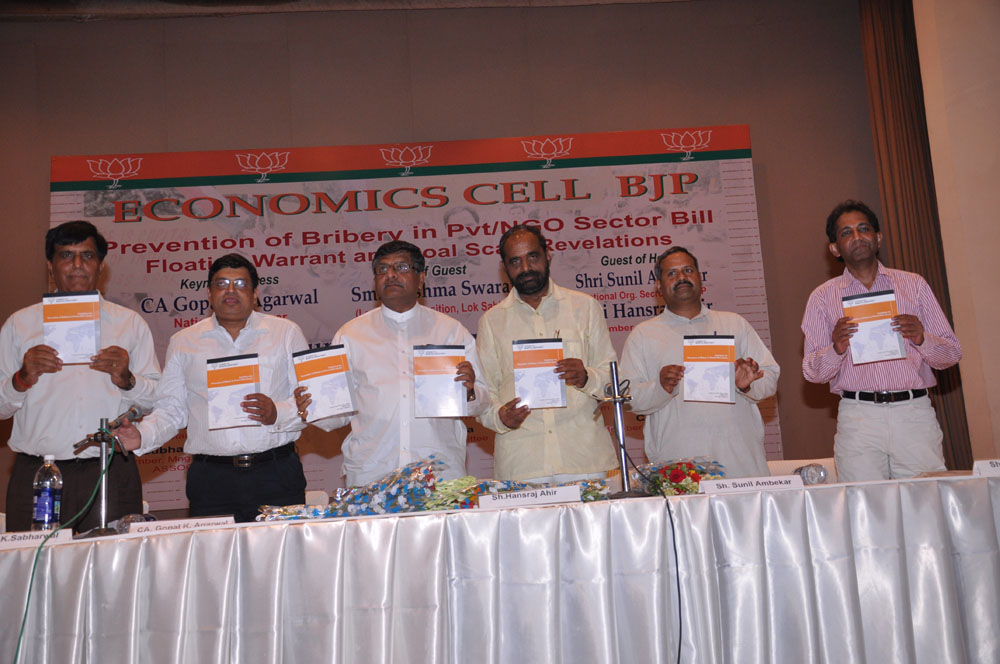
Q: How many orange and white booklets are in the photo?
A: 7